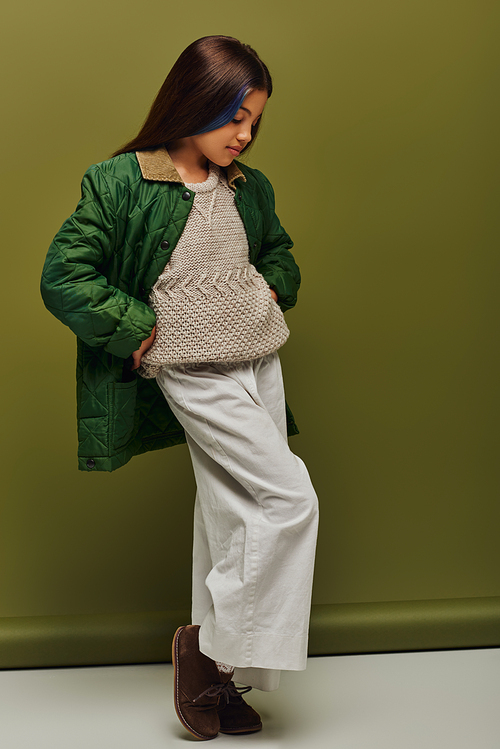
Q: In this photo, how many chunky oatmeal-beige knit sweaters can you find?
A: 1